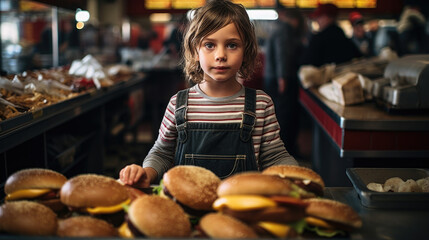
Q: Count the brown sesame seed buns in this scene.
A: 10